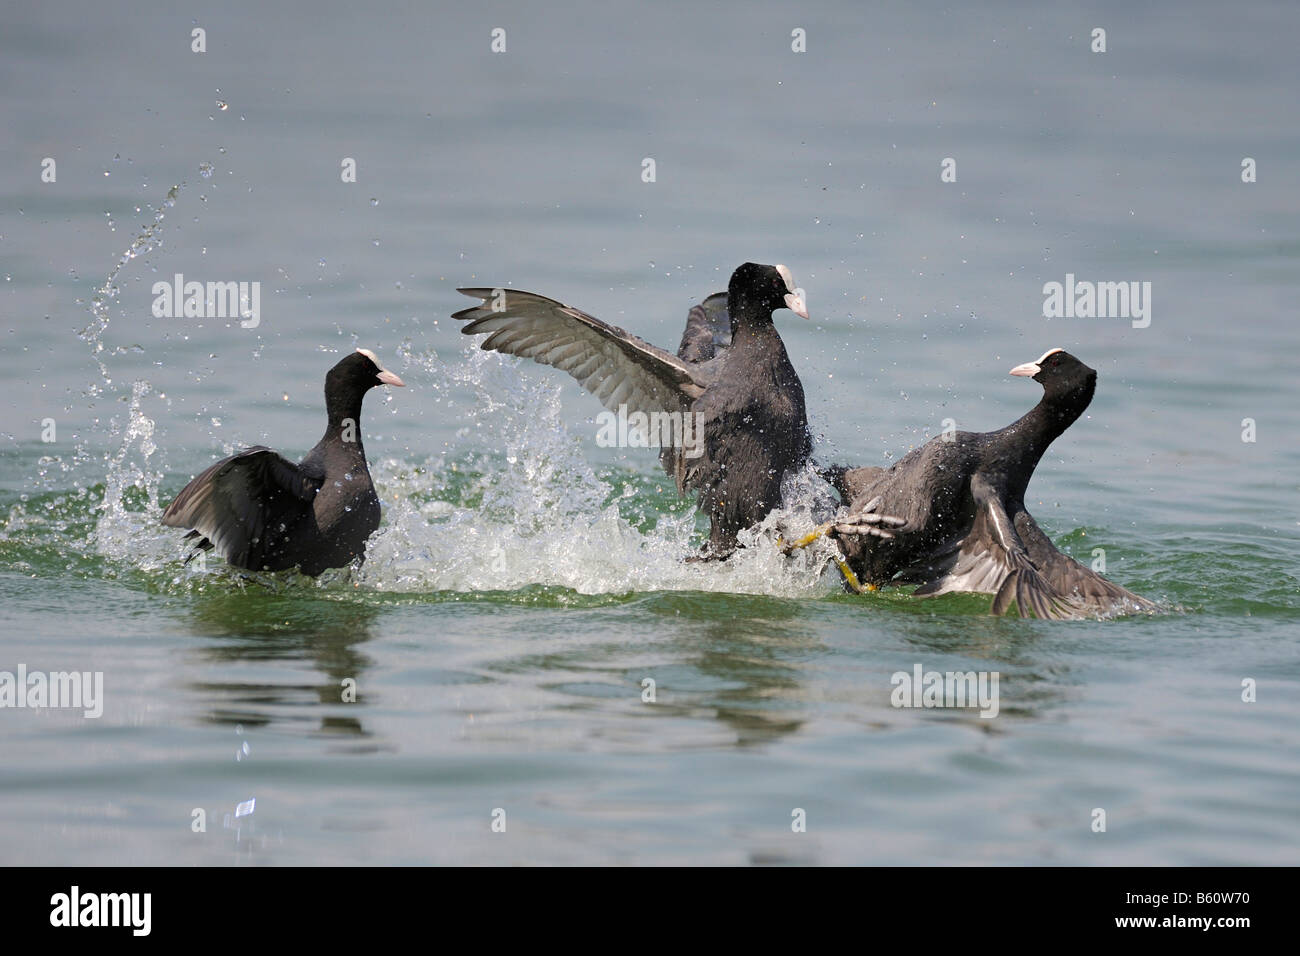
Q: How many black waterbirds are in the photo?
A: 3